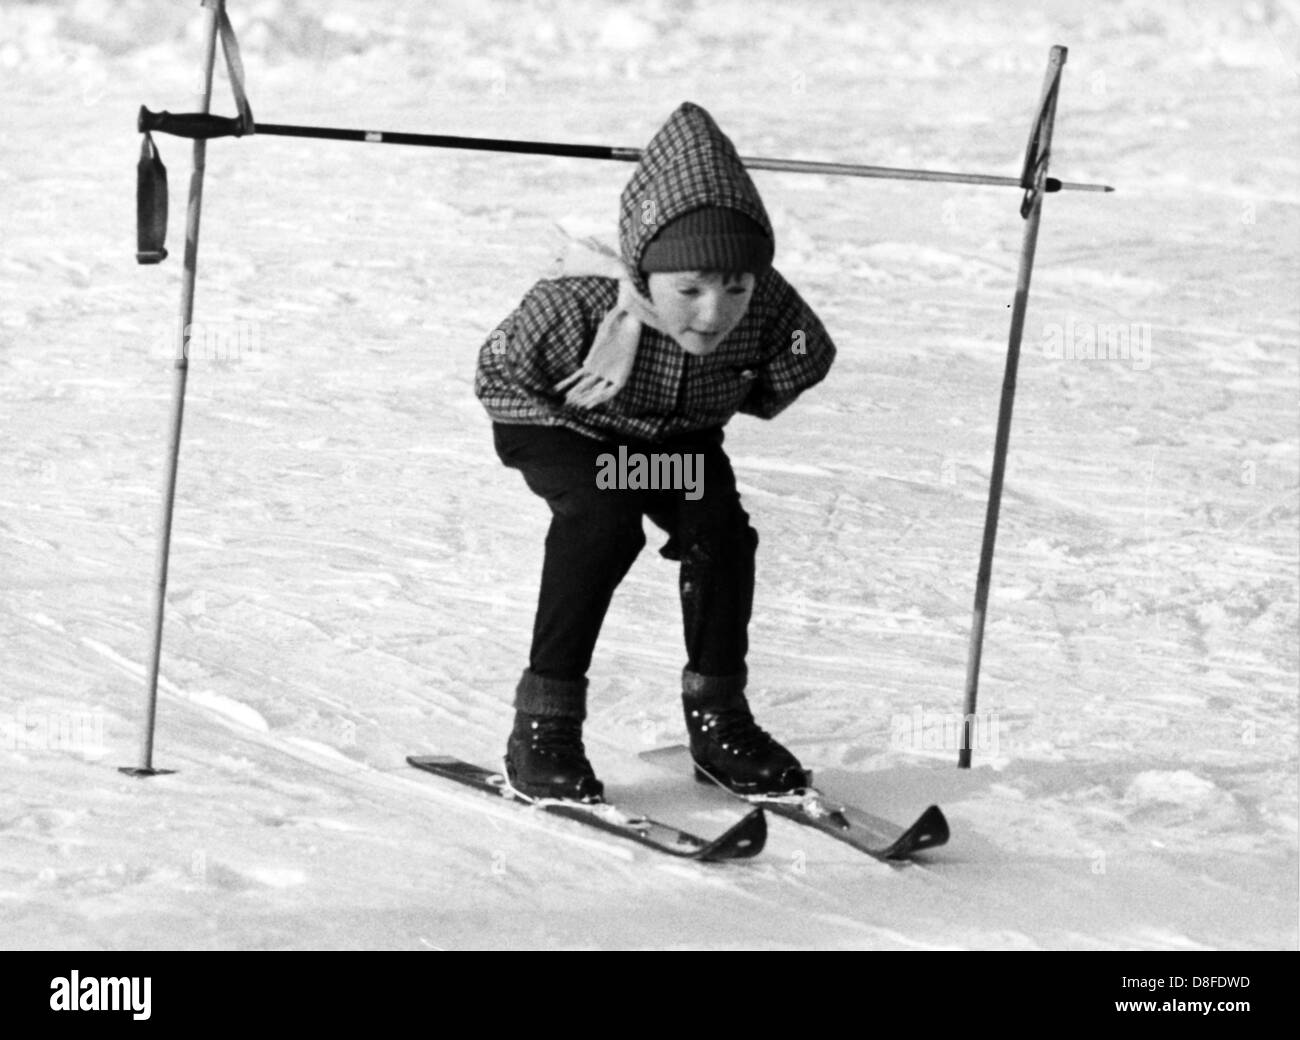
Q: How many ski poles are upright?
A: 2